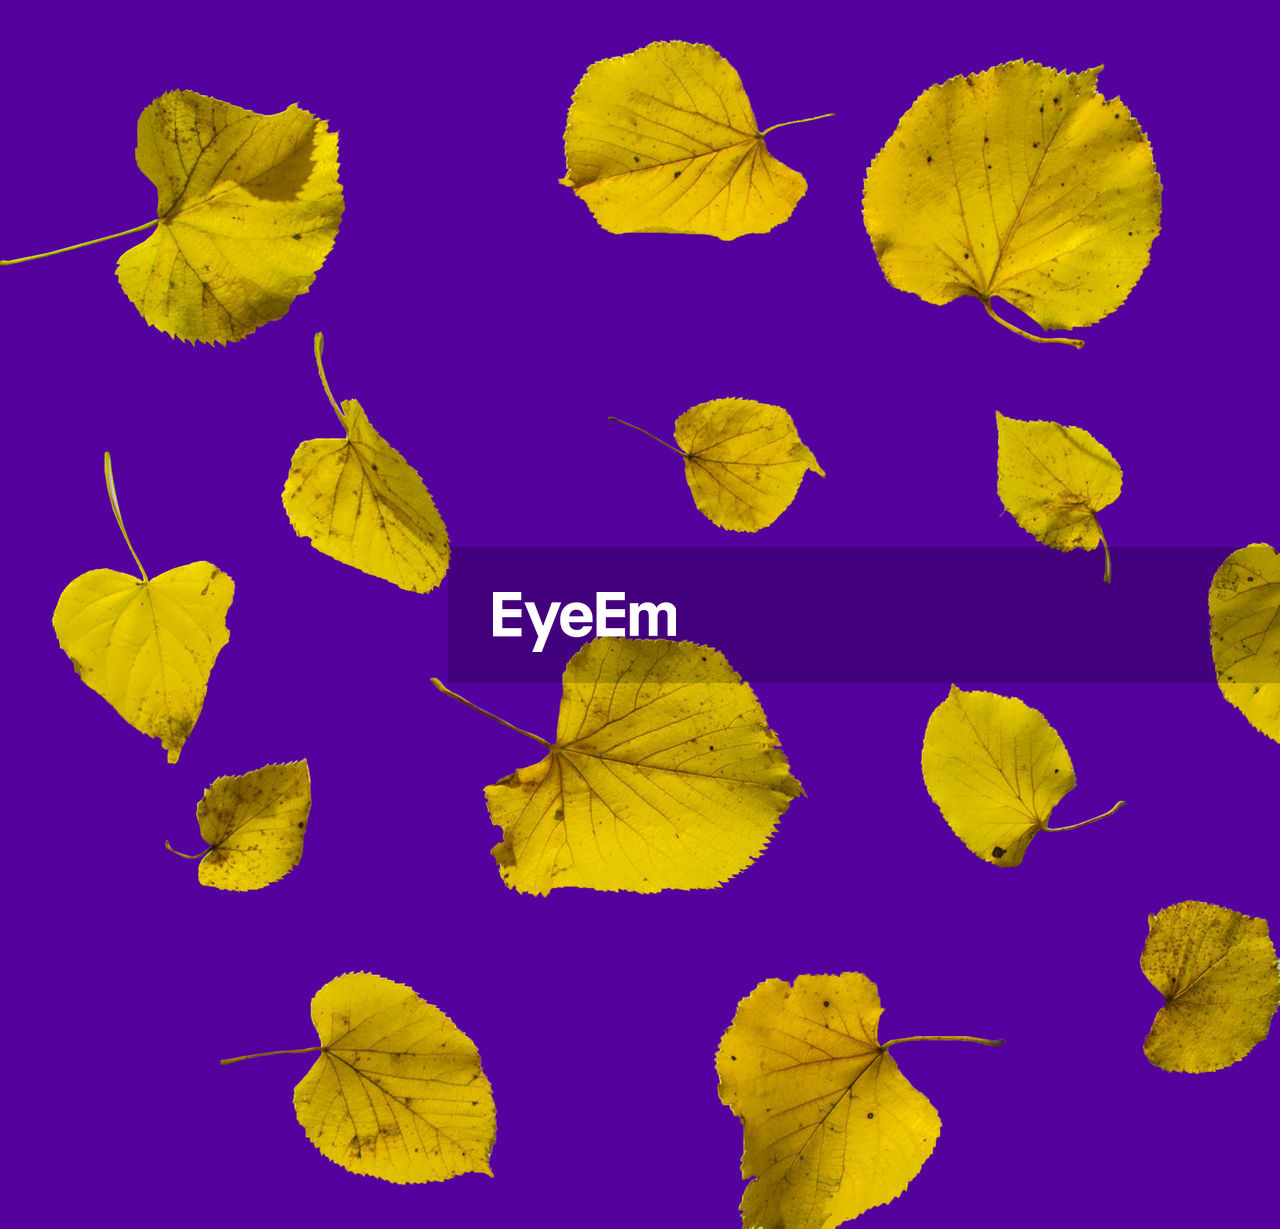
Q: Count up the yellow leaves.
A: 14